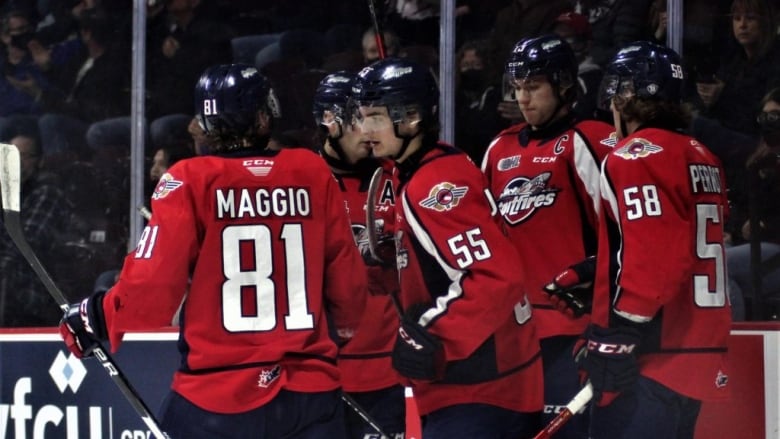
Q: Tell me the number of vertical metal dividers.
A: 3